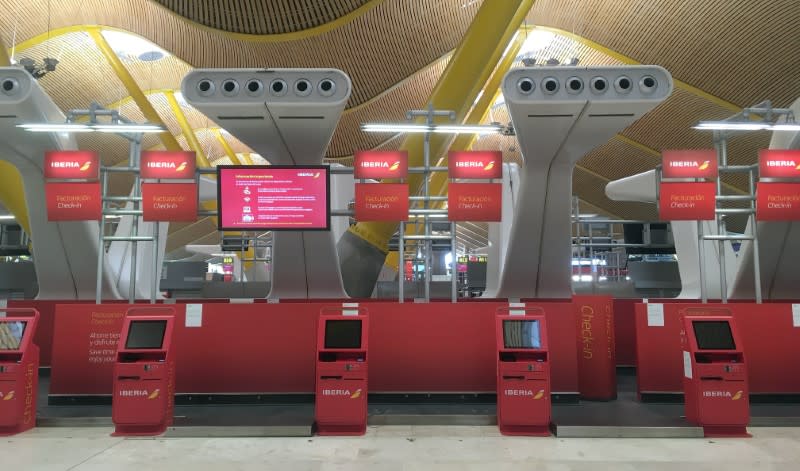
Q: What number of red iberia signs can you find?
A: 6